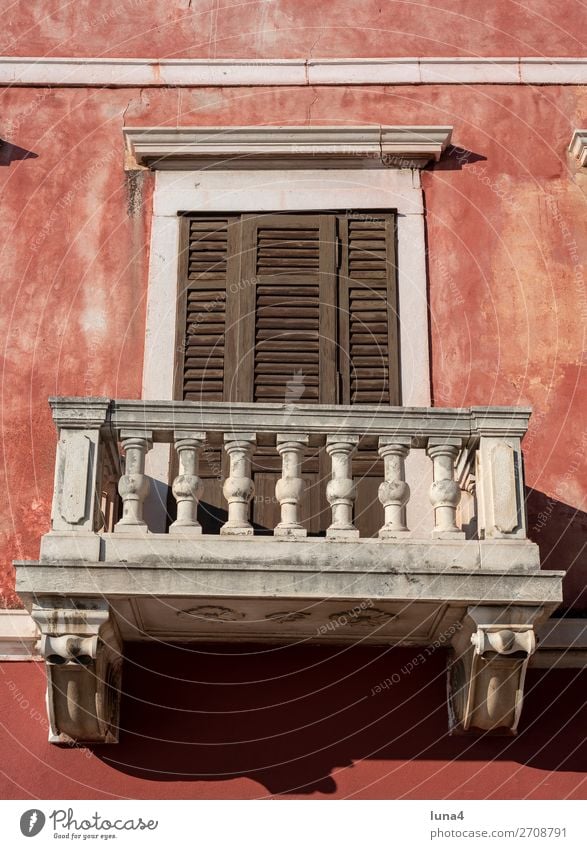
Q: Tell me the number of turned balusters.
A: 7